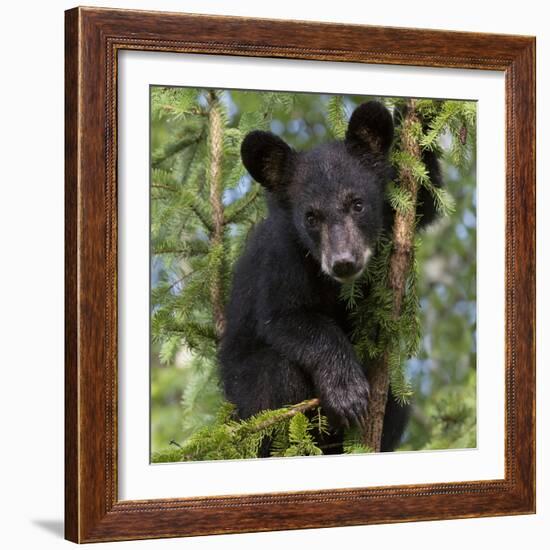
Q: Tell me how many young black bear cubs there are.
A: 1